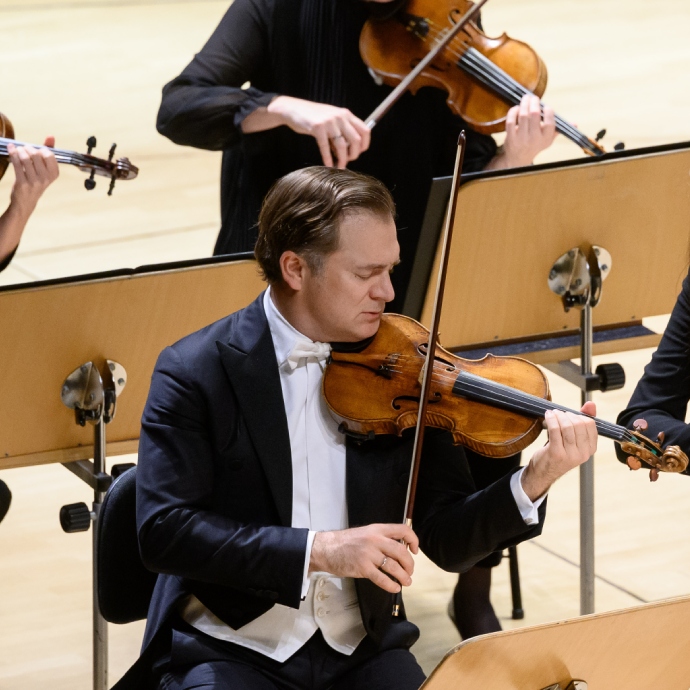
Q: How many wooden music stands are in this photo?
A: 3